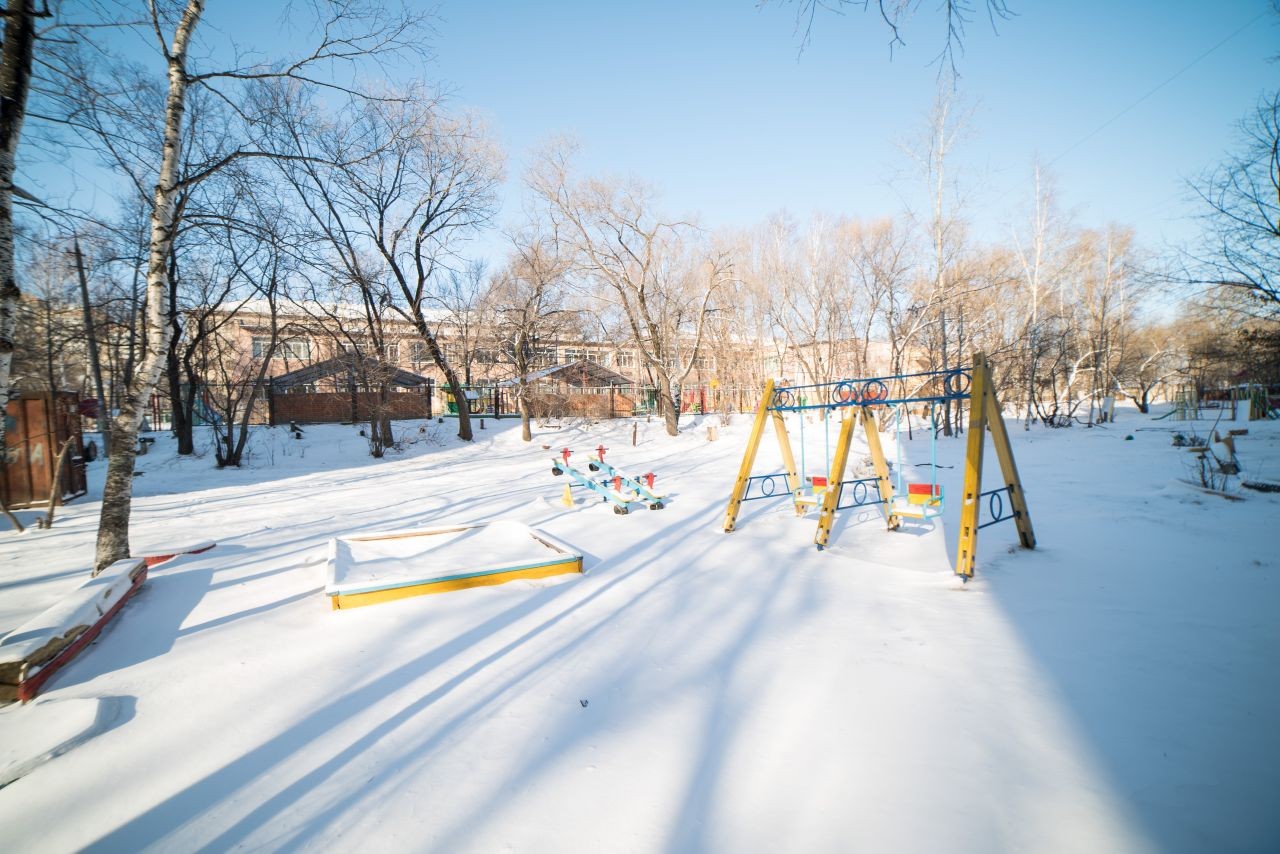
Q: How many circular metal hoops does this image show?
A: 11